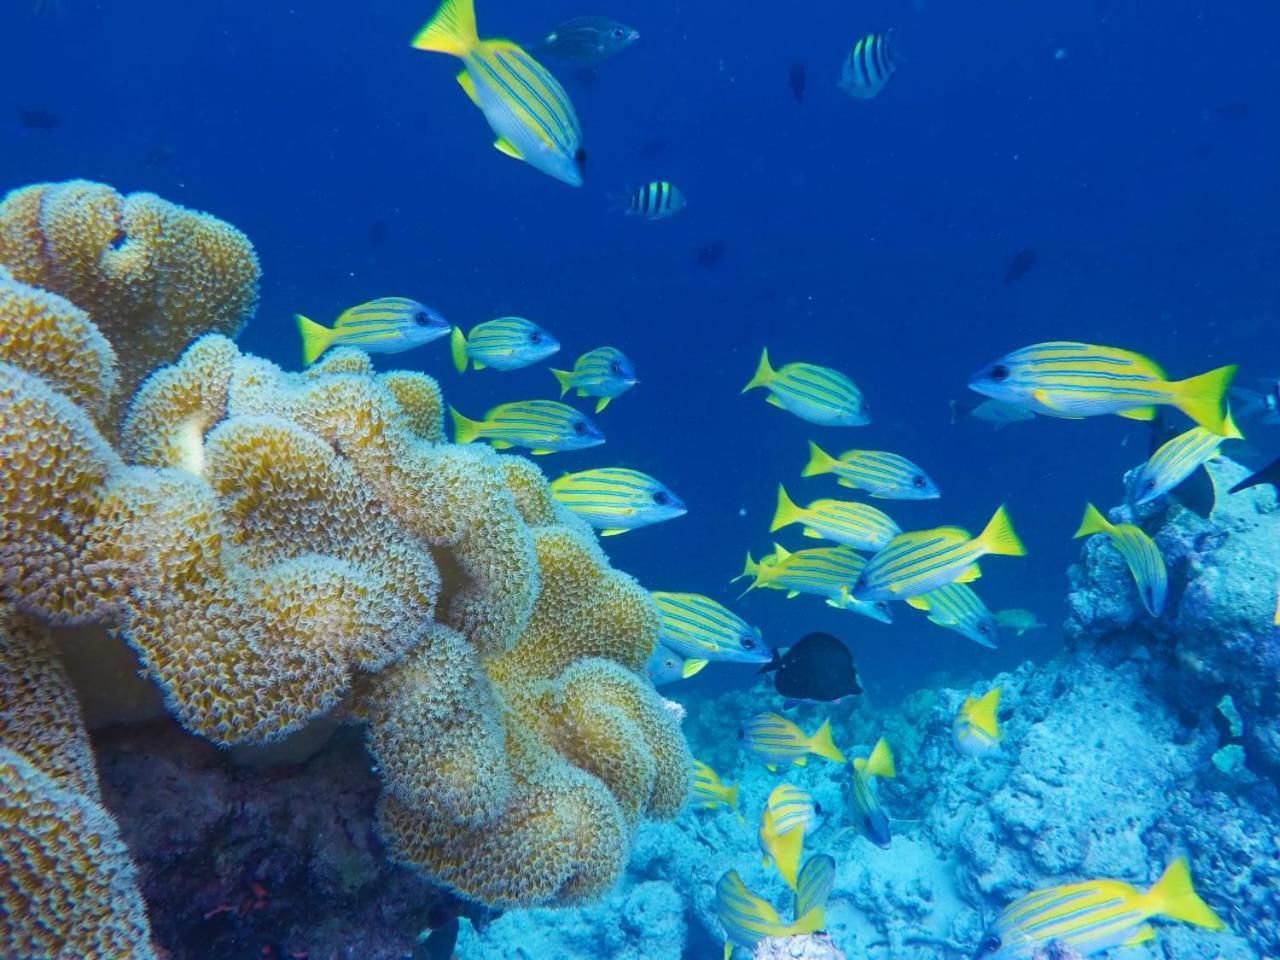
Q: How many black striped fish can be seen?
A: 2